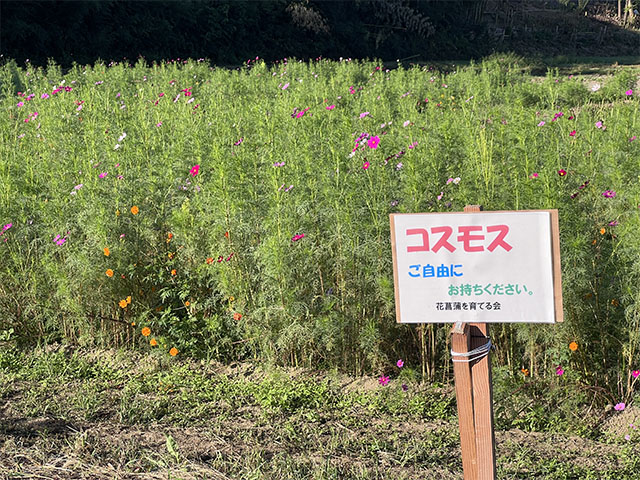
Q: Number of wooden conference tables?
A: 0